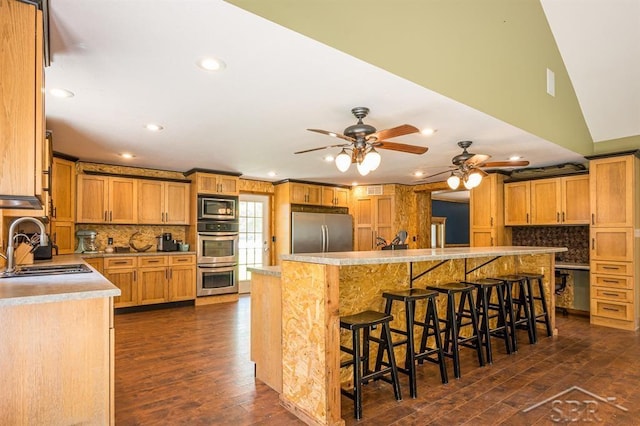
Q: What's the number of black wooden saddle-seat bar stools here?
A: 6